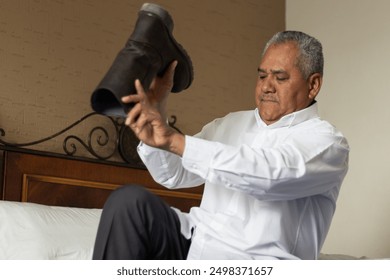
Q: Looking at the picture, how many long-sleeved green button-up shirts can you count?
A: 0